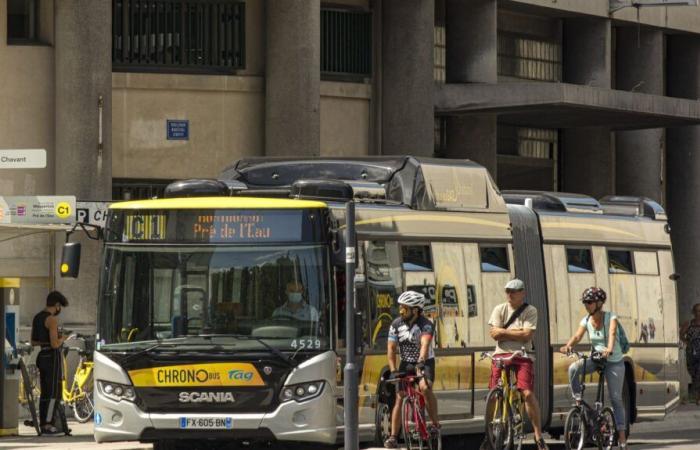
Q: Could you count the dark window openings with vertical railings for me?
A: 2